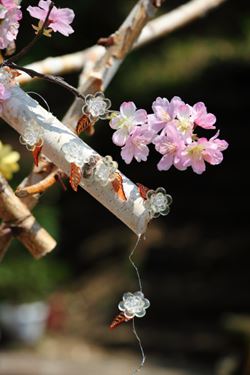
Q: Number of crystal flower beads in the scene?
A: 6